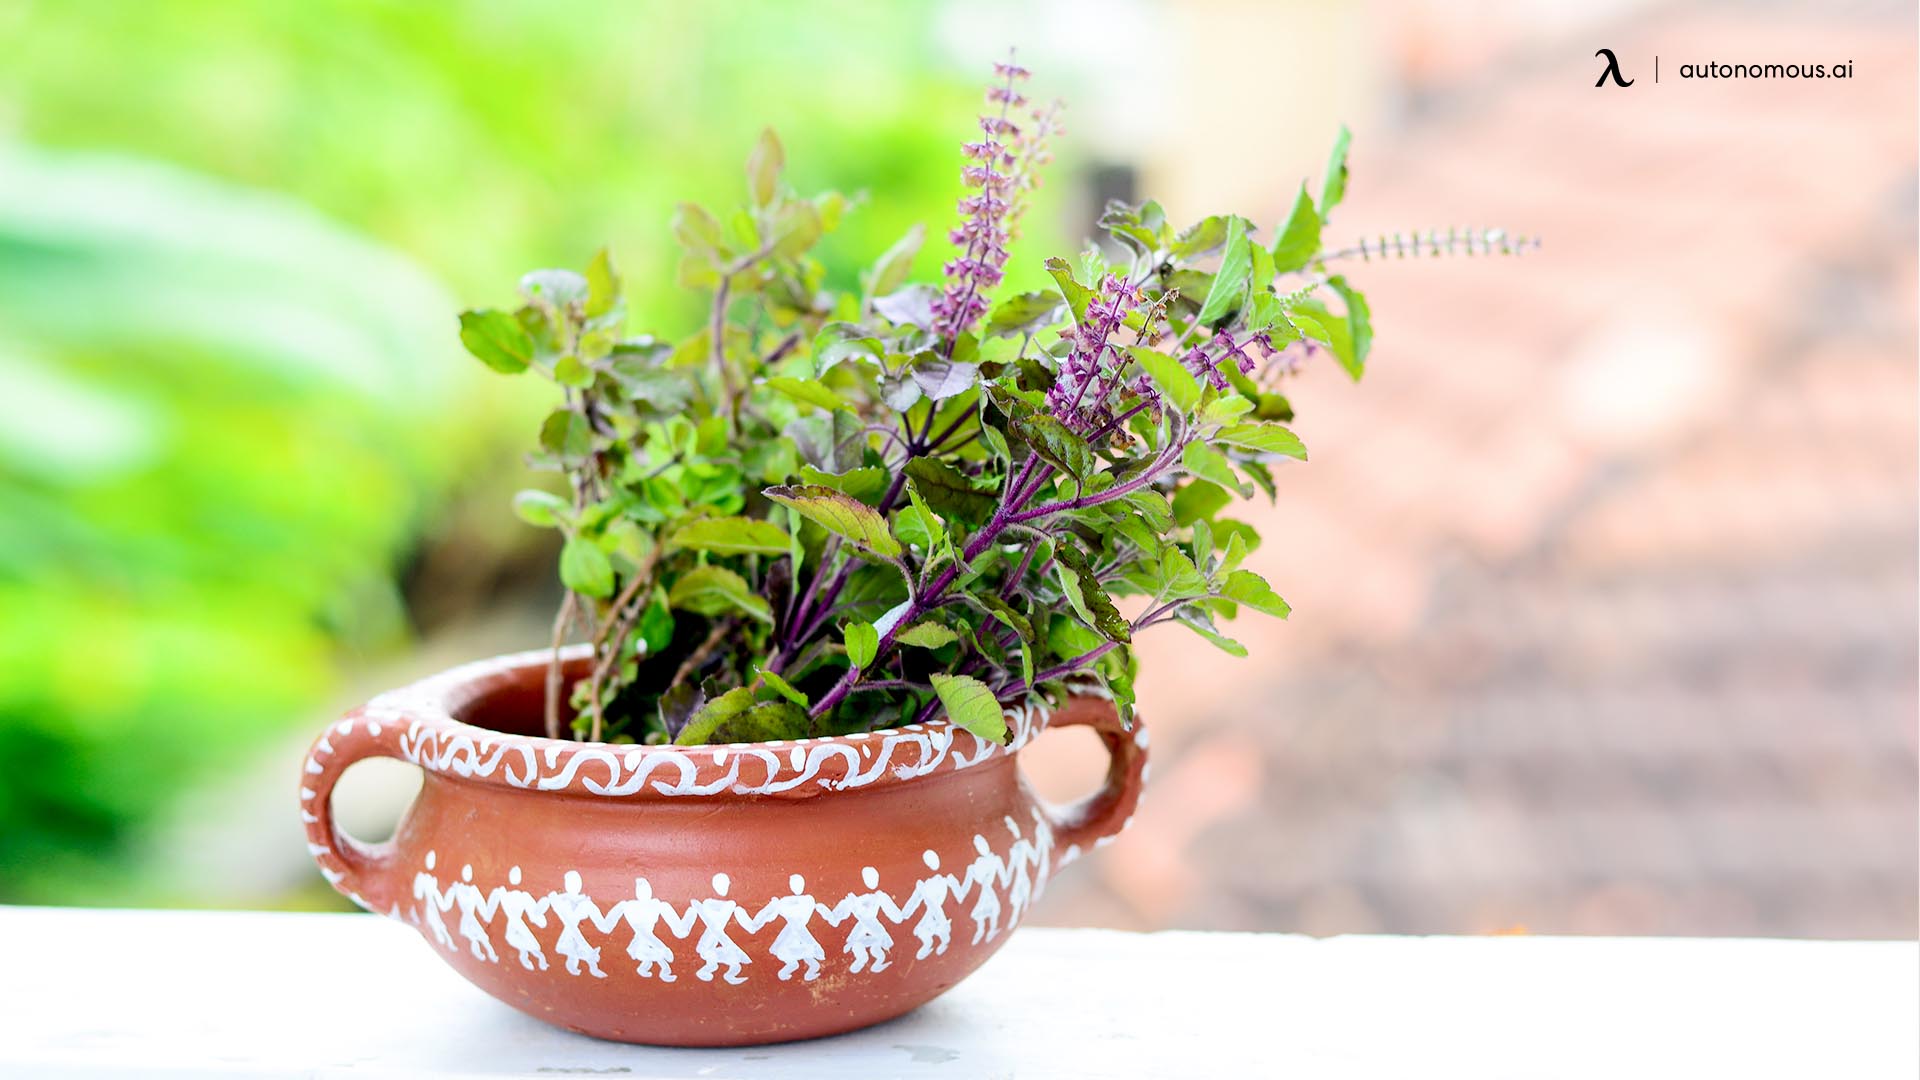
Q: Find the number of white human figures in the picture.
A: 12